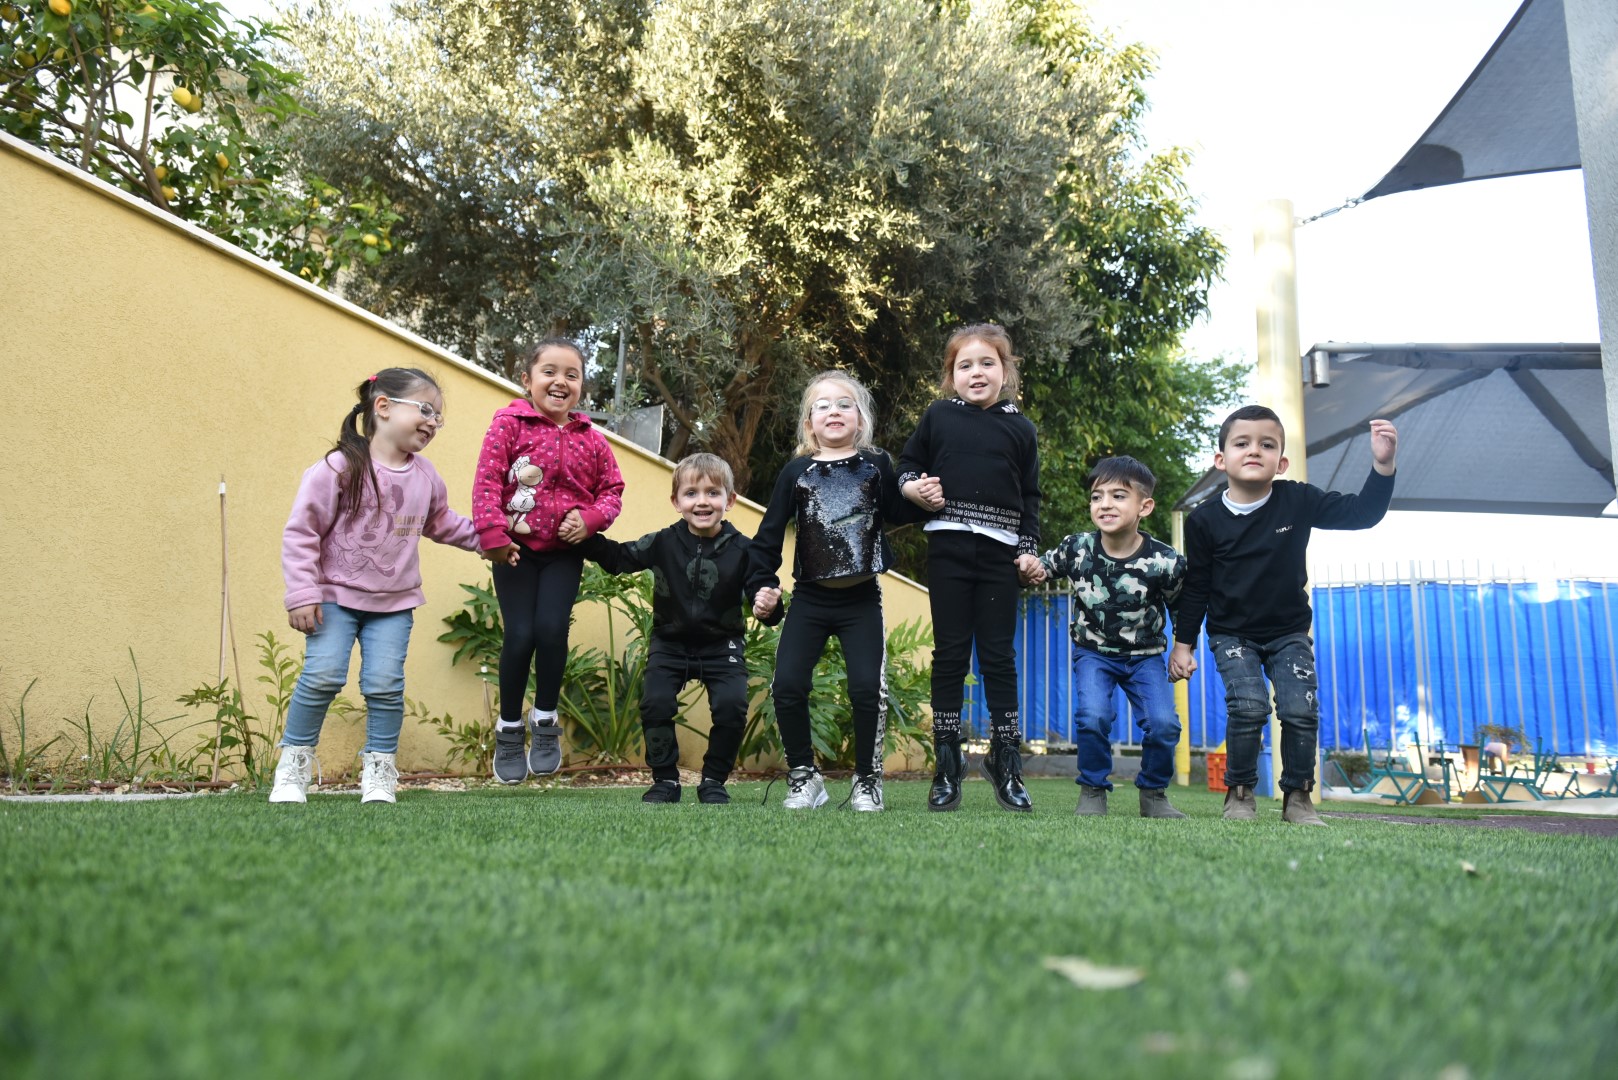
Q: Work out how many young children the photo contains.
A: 7